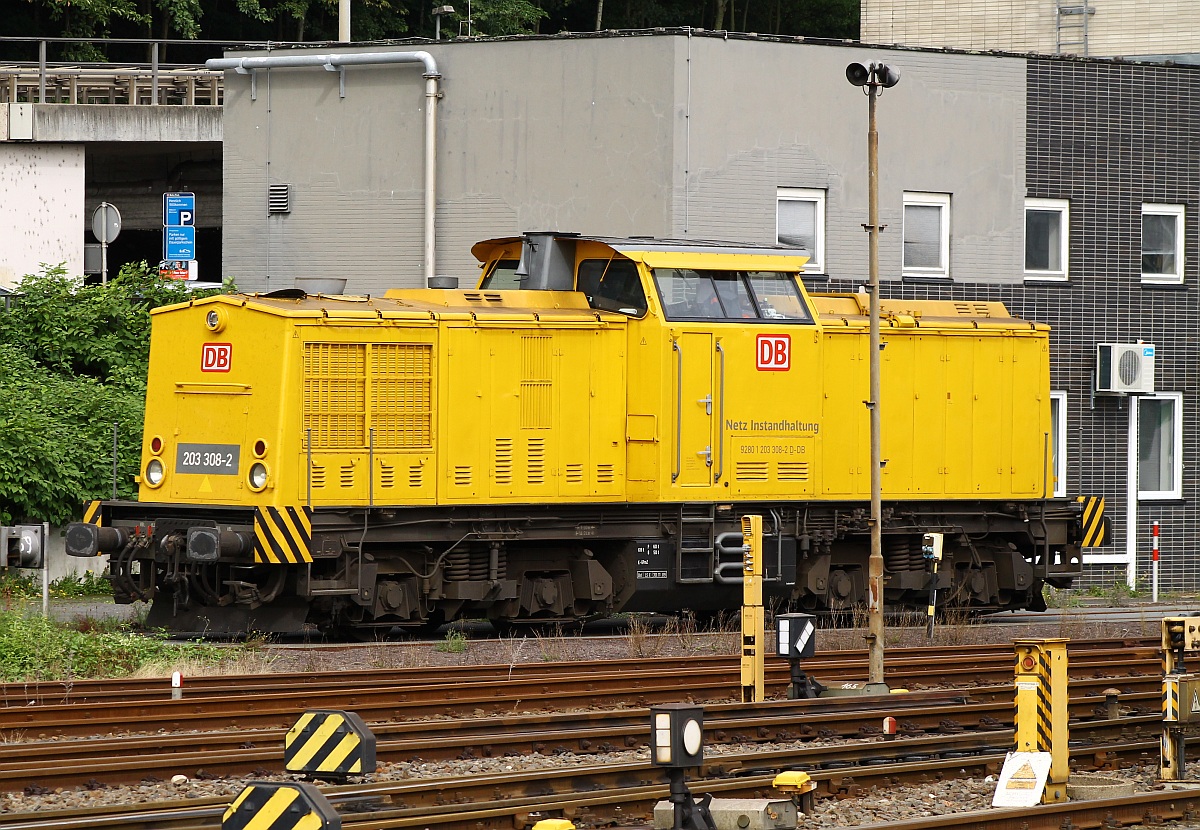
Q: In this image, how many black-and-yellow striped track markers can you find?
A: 2